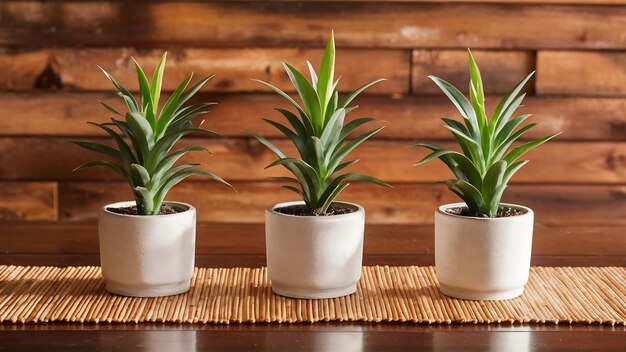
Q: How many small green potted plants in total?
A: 3